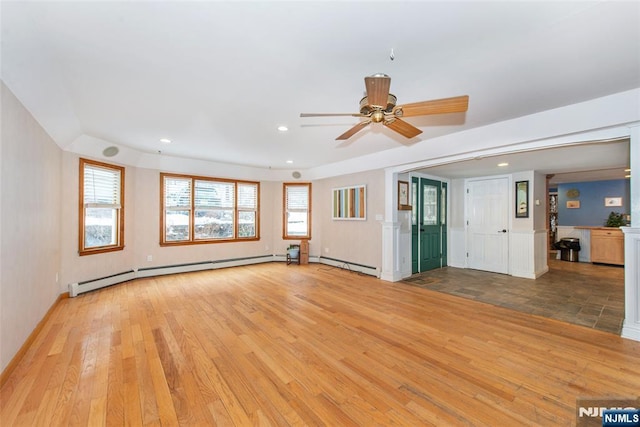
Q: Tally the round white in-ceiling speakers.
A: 2